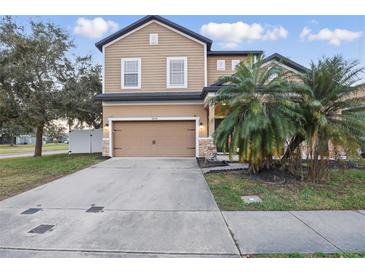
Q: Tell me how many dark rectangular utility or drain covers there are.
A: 3